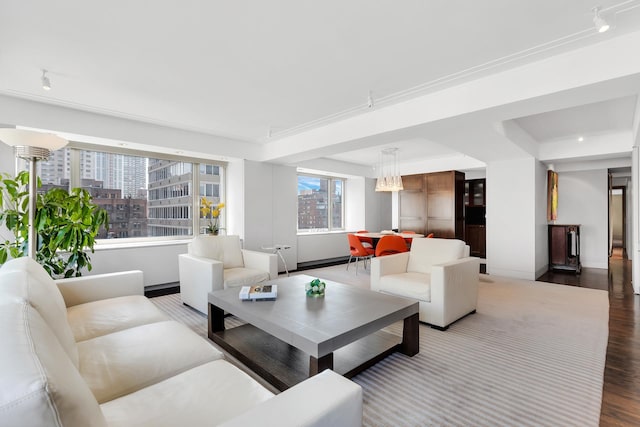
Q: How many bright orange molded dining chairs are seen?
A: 5